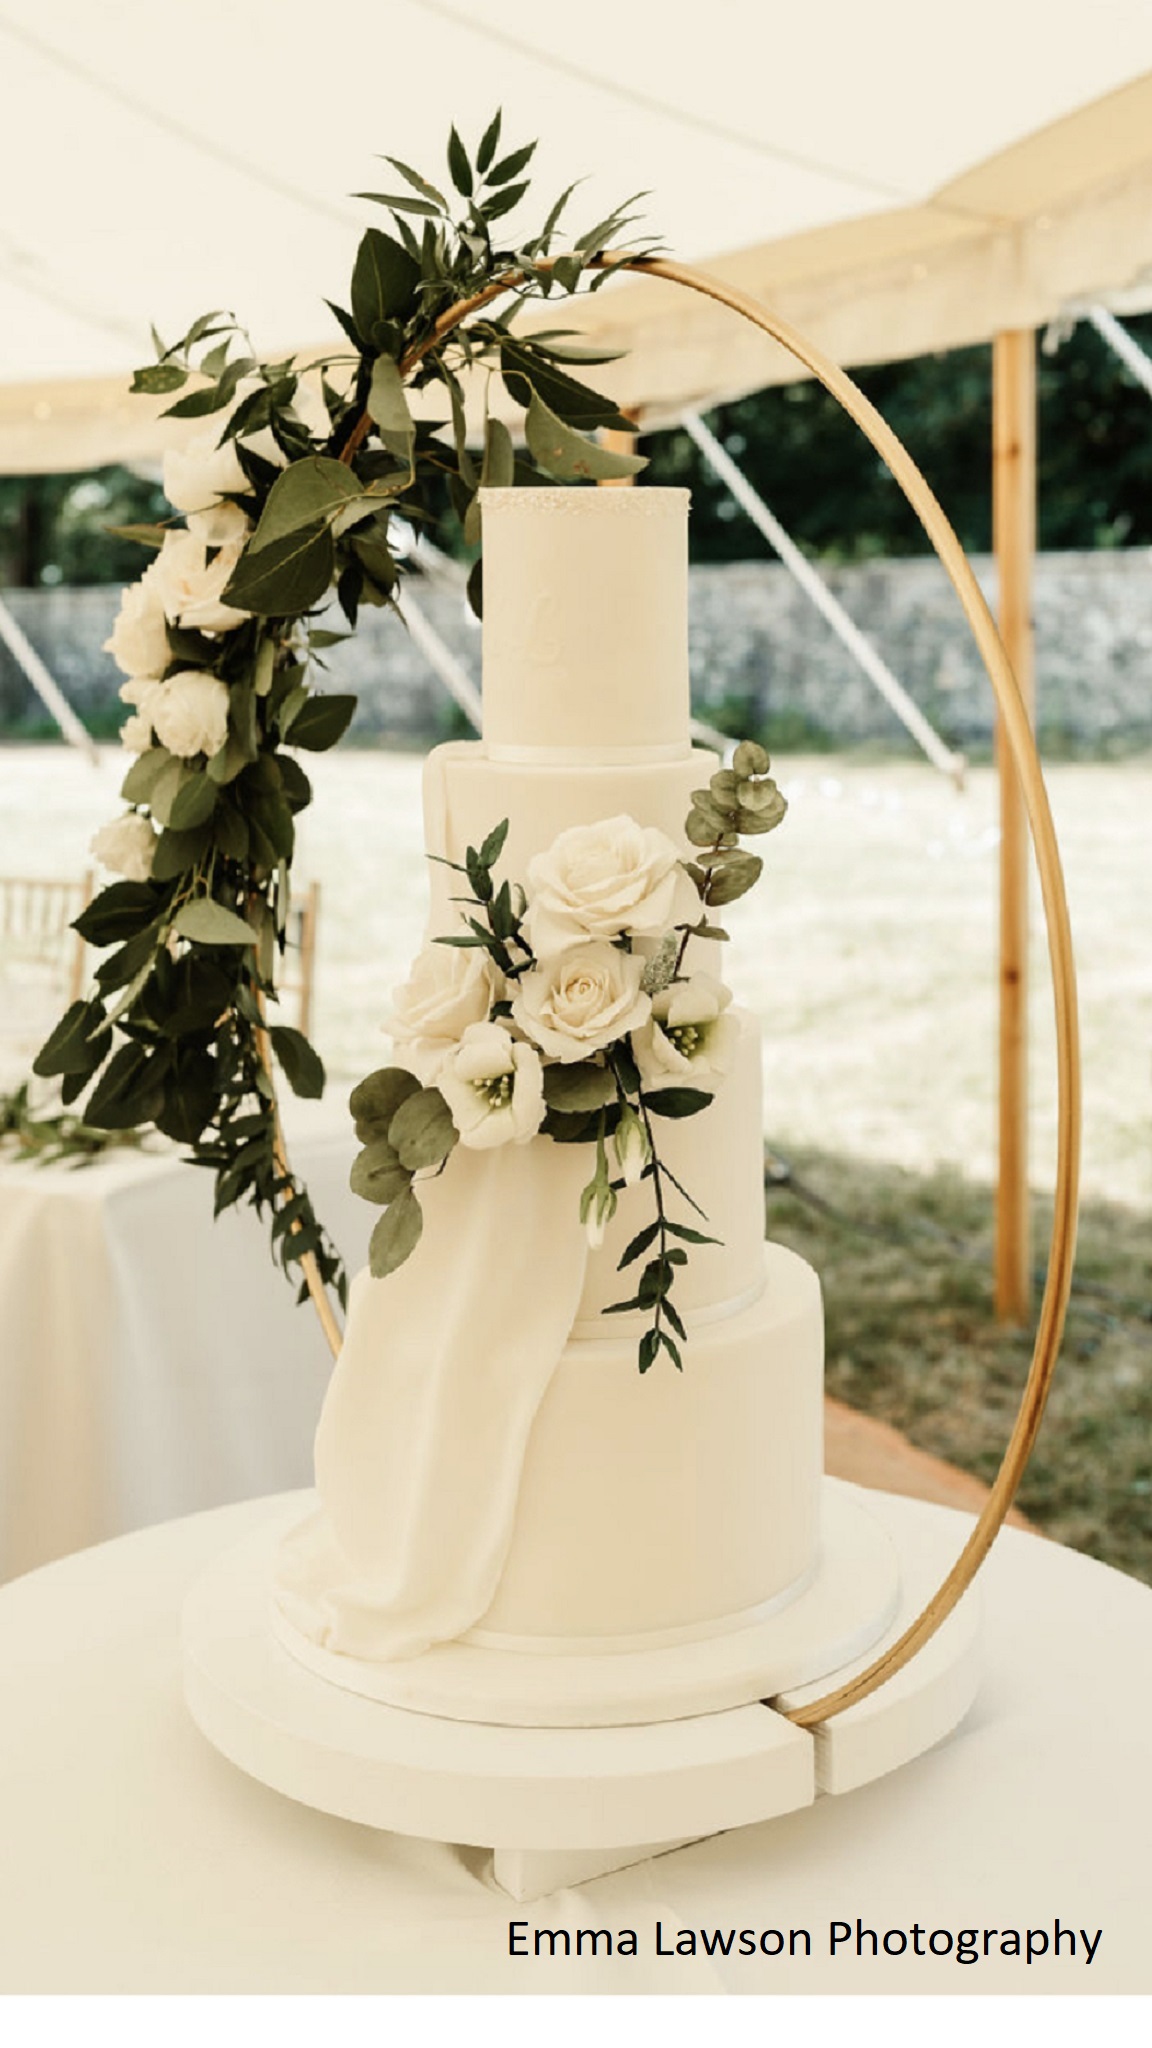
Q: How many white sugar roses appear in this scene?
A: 3